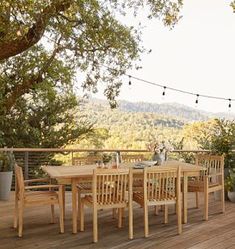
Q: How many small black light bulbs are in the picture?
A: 4